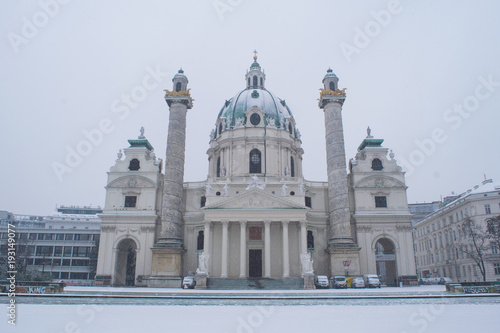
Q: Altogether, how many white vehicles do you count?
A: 5